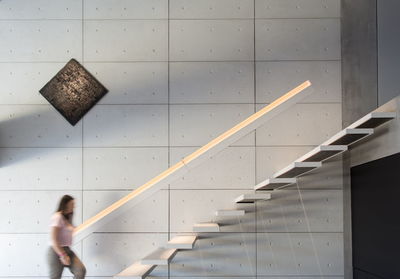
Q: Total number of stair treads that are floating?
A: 11